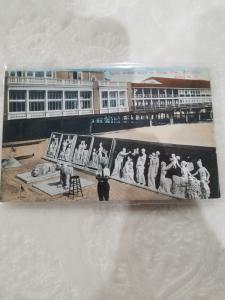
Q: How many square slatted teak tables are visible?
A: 0